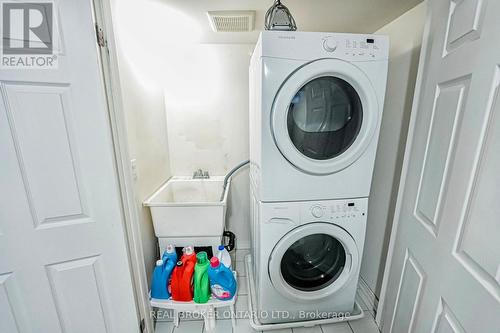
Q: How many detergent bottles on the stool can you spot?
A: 5